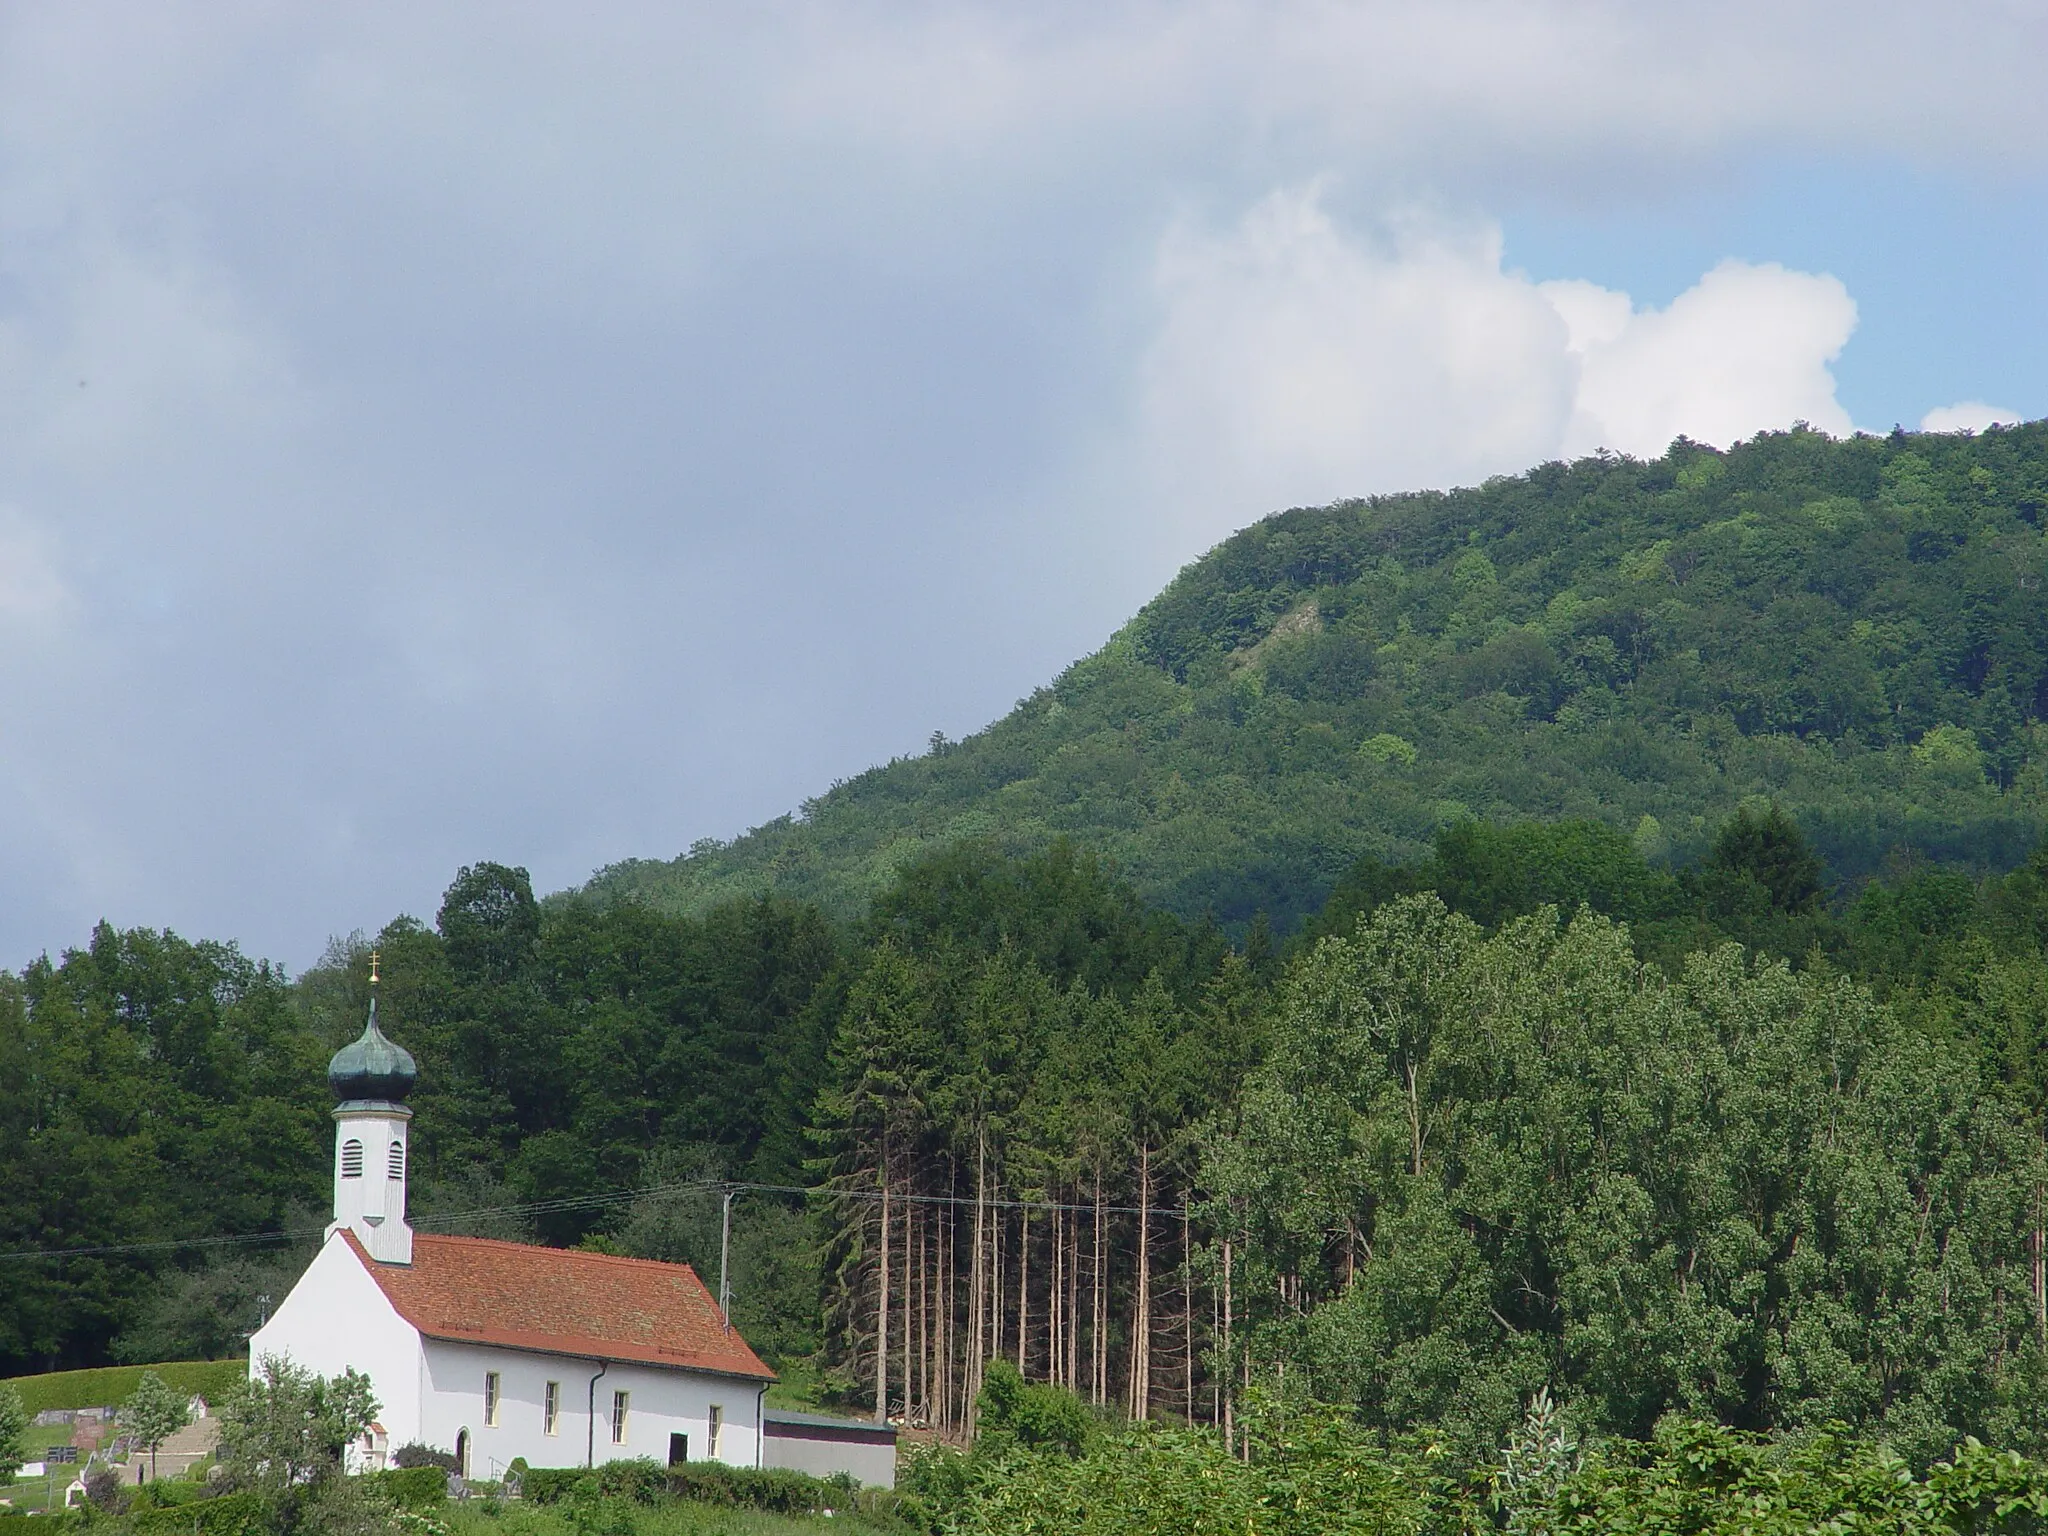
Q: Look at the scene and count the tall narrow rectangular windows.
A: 4